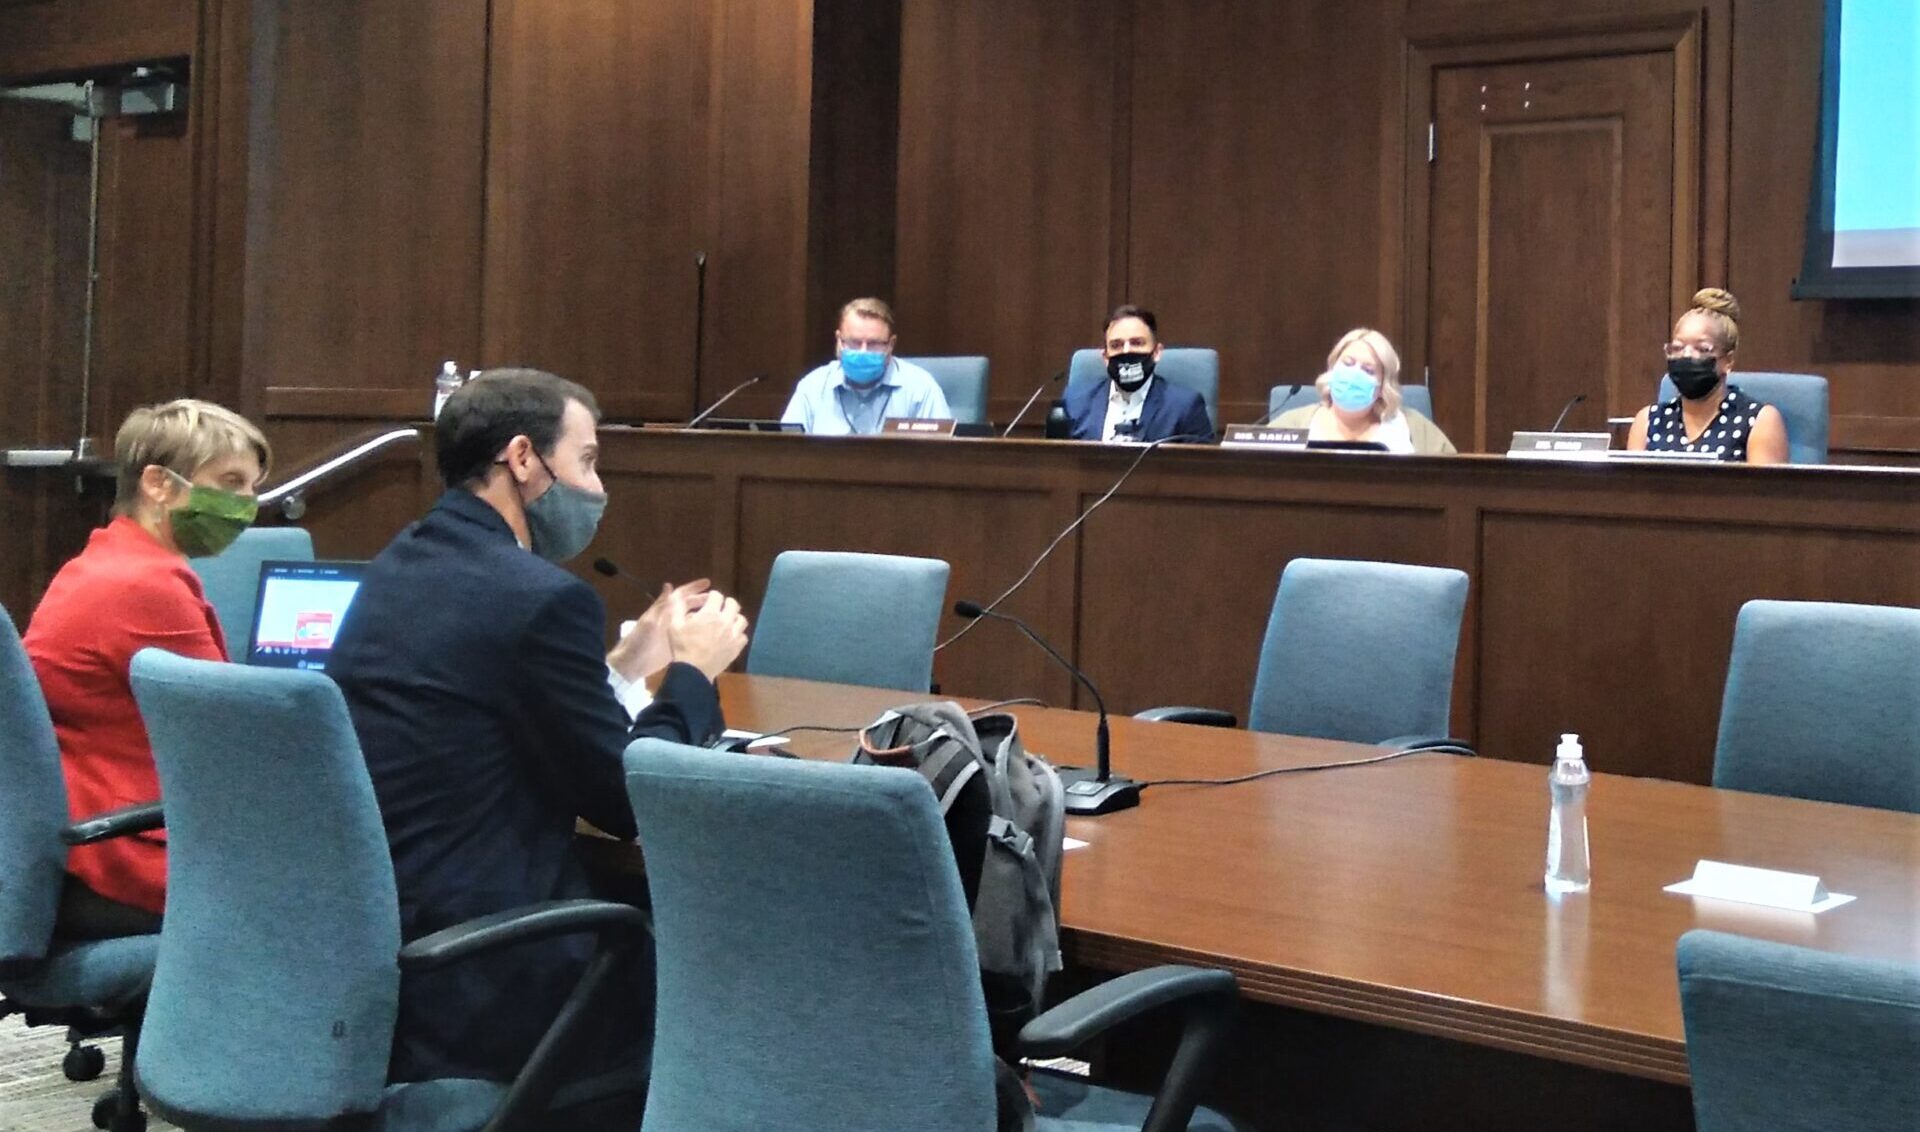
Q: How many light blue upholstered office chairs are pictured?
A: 12